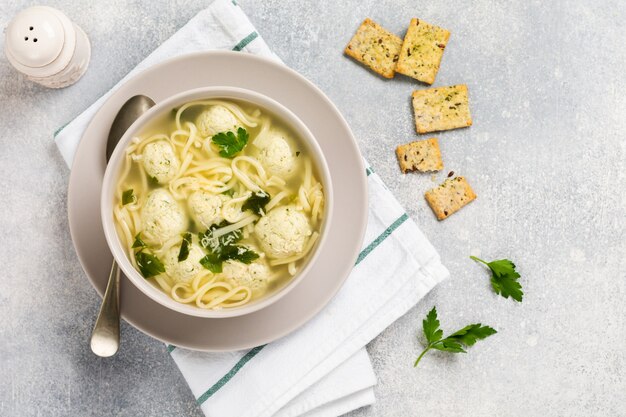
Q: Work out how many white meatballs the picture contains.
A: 8